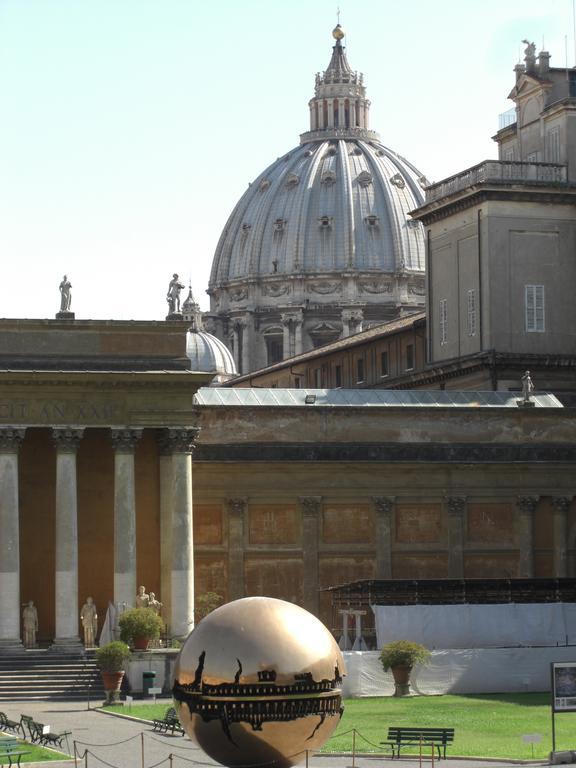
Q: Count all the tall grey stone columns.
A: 4